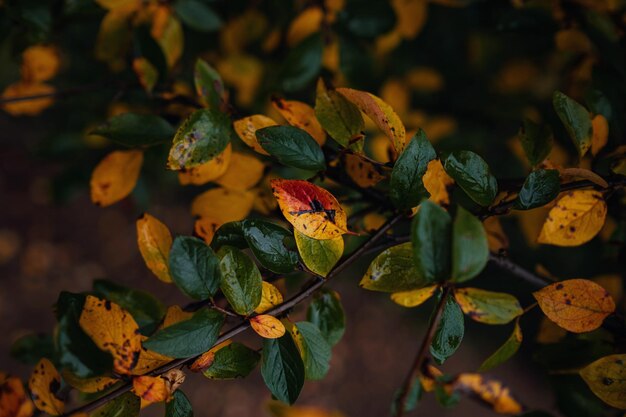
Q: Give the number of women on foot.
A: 0